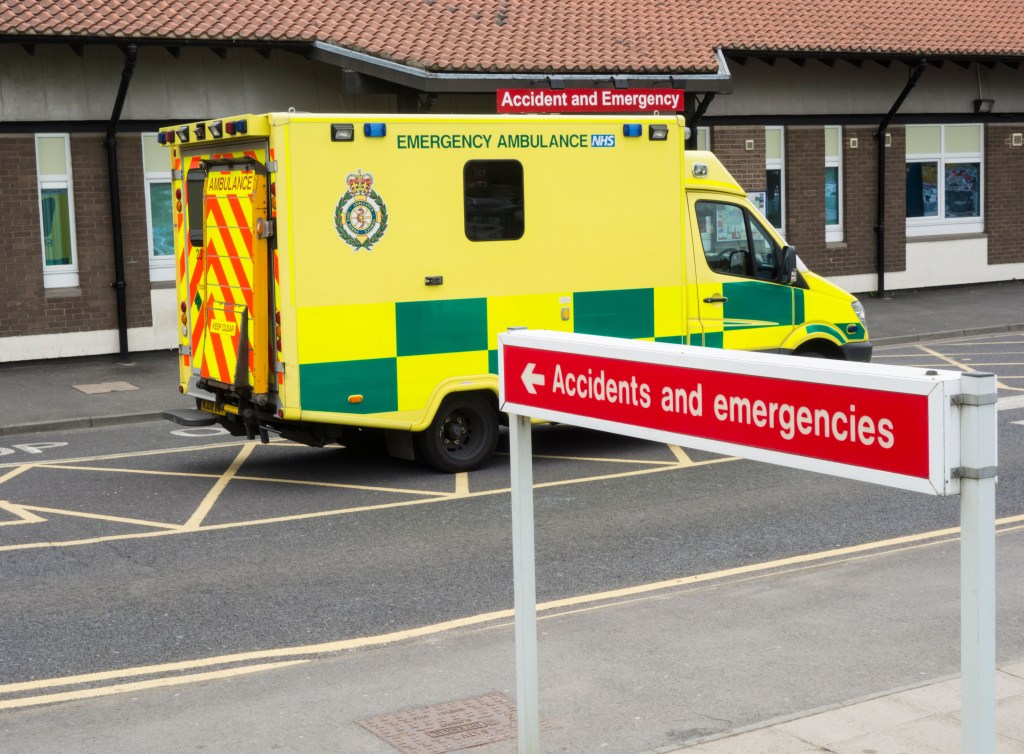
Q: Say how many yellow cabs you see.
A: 0